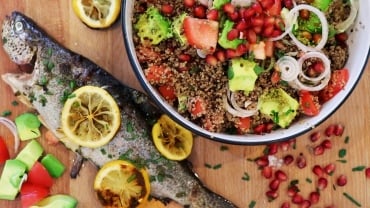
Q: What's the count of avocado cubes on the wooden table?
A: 5